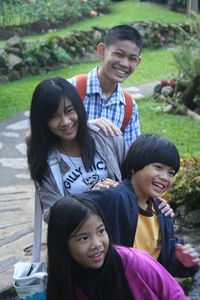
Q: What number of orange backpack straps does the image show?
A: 2